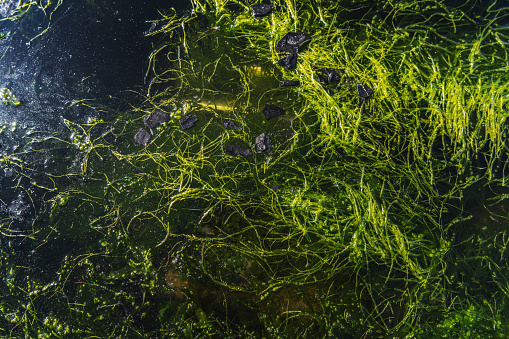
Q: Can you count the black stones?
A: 13